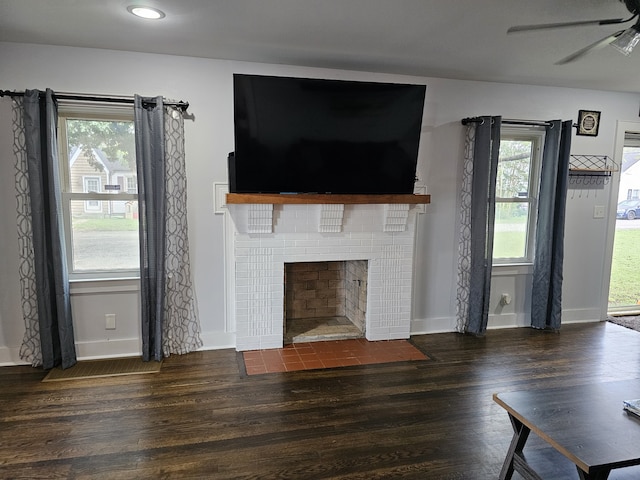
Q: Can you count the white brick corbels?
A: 3